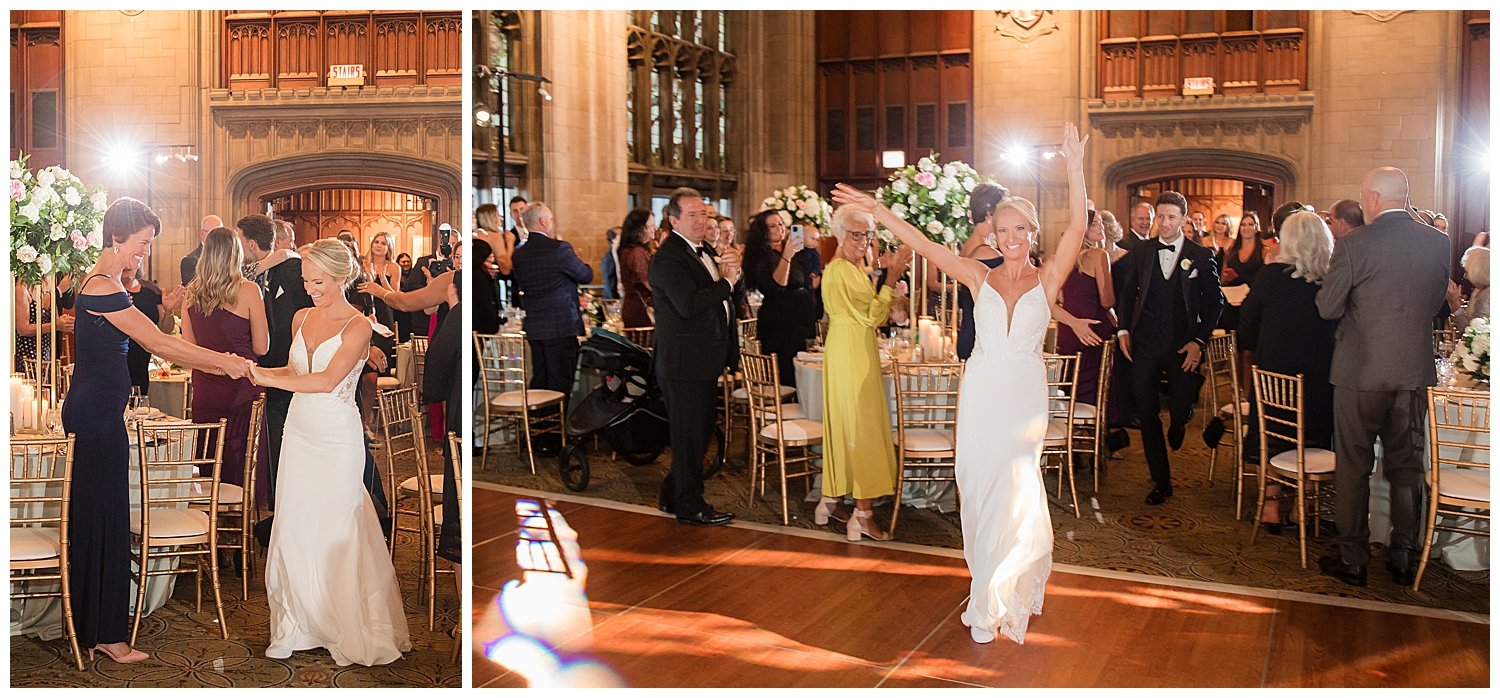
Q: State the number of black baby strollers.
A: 1